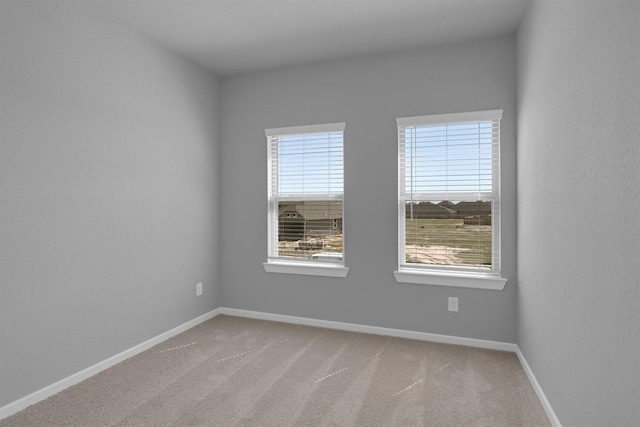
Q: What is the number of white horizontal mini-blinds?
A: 2